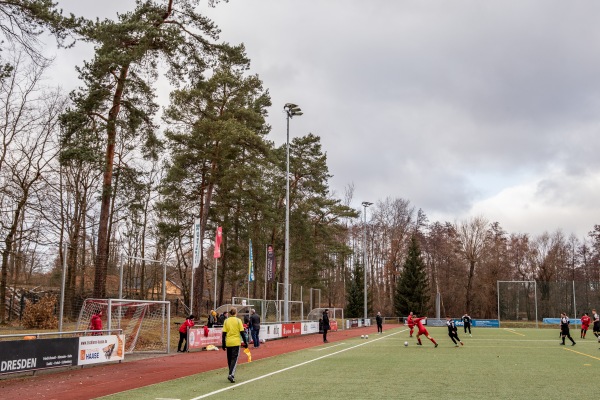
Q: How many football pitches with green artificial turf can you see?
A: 1